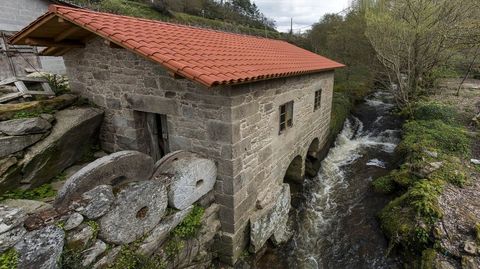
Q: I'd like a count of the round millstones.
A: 4